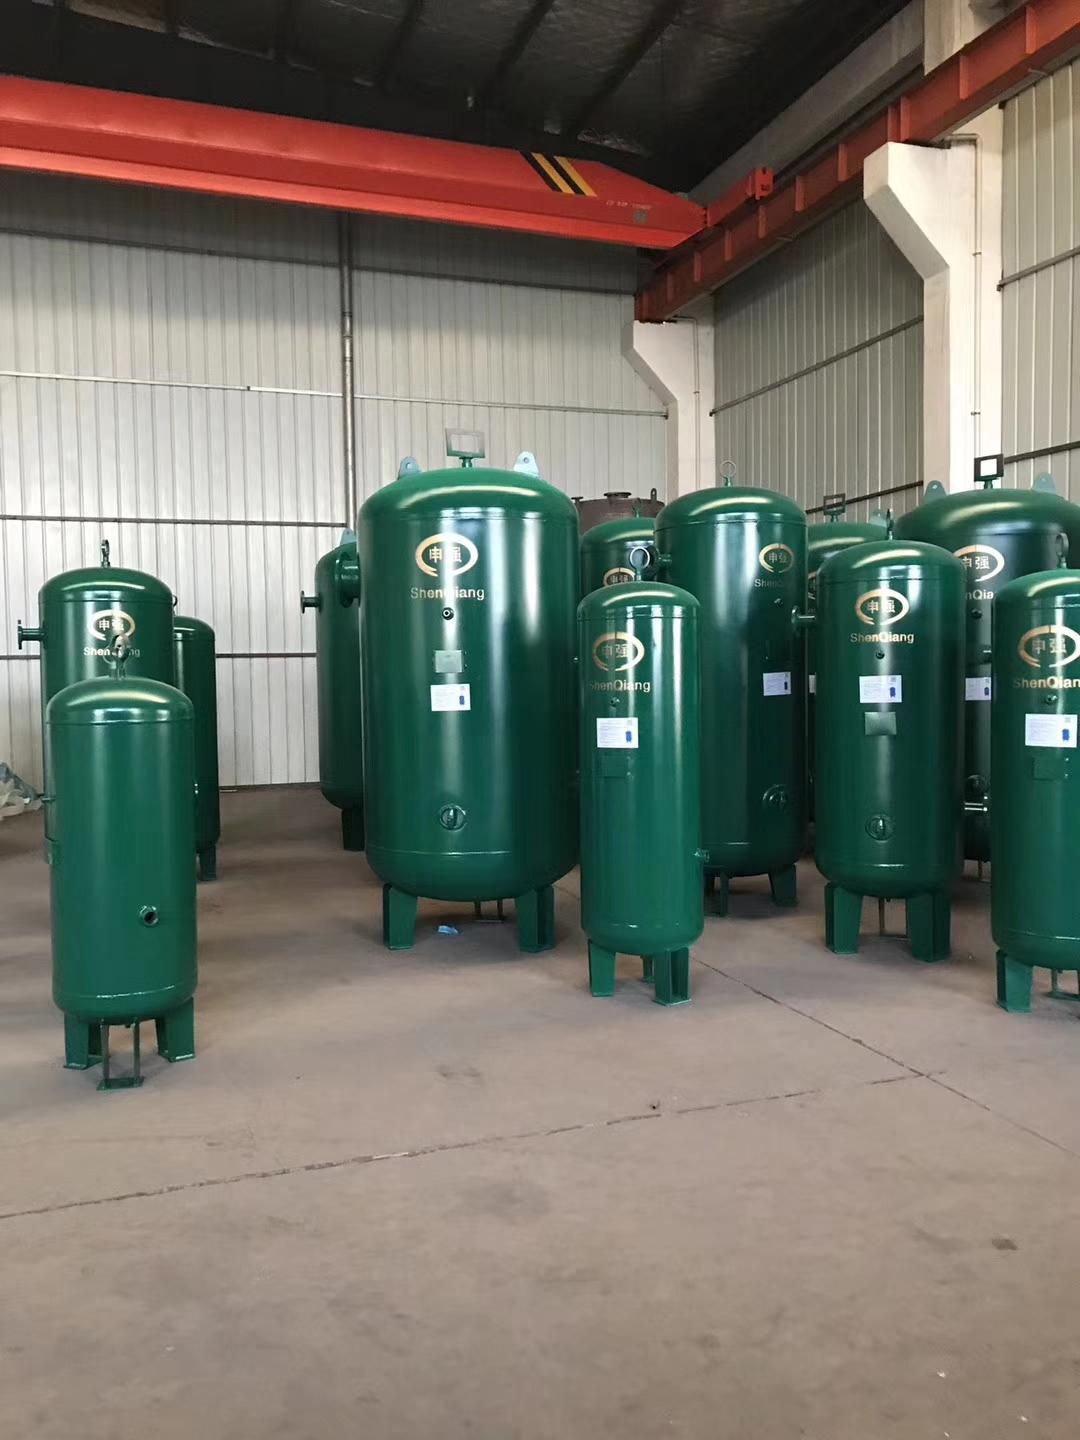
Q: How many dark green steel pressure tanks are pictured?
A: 12